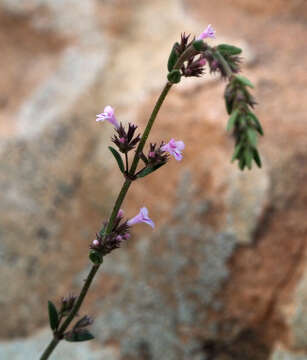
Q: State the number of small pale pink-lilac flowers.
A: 4